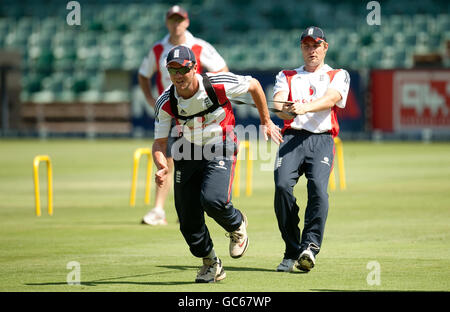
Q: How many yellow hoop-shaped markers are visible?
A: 4